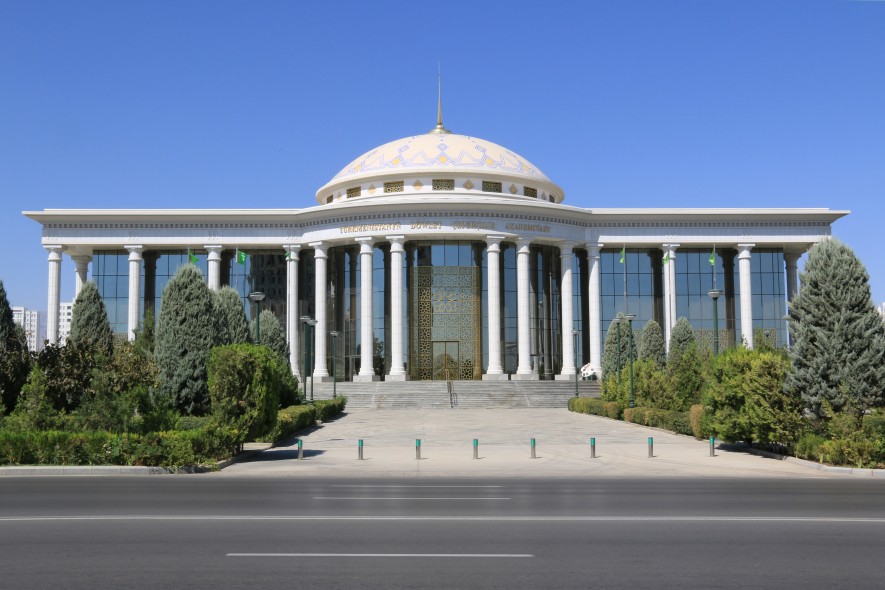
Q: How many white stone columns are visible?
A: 15